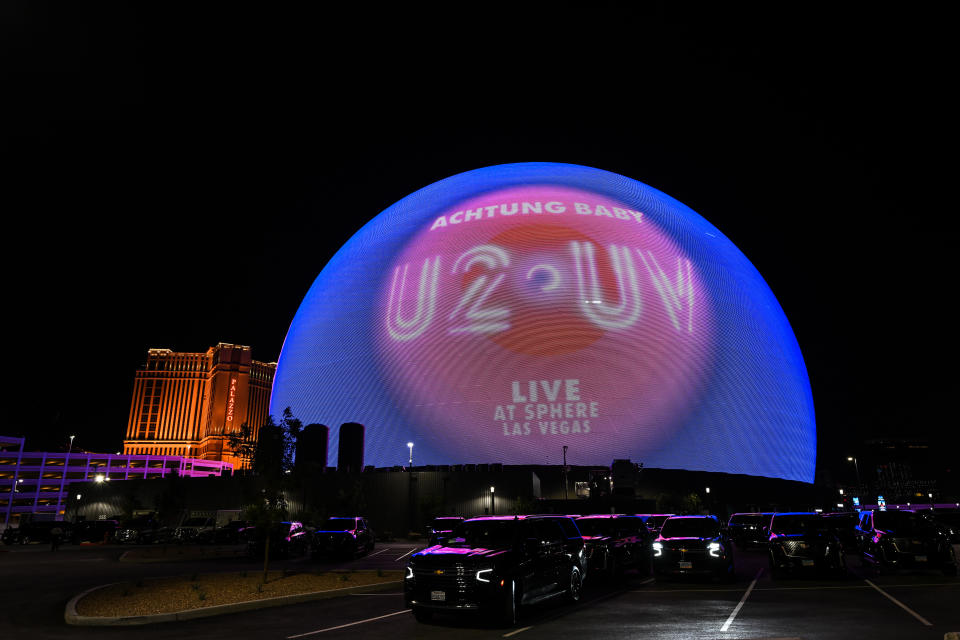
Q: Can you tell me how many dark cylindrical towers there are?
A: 2